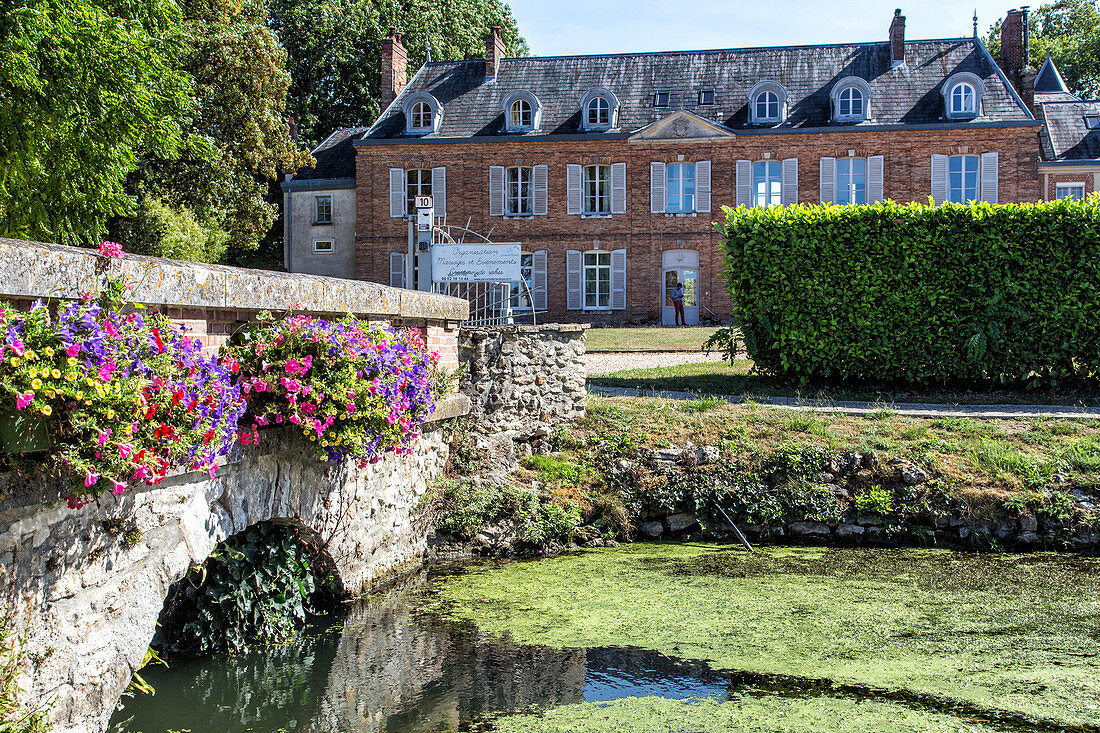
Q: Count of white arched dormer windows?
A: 6